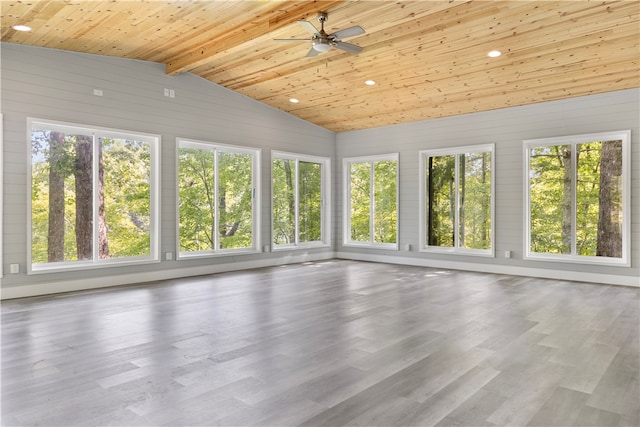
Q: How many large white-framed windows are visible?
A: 6